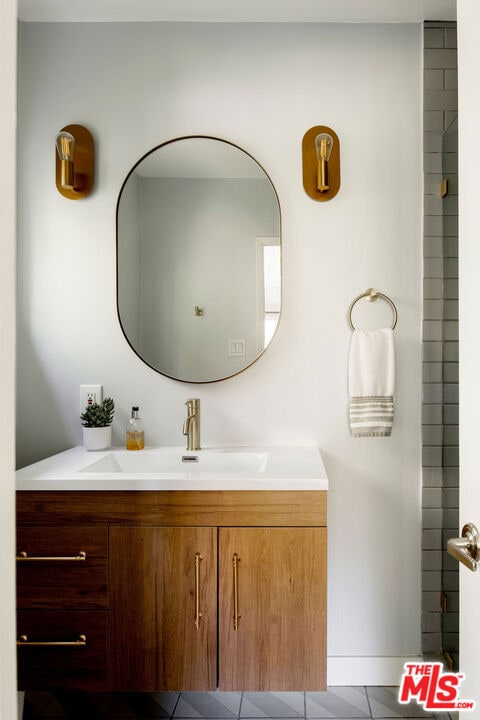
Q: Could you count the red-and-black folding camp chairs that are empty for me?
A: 0